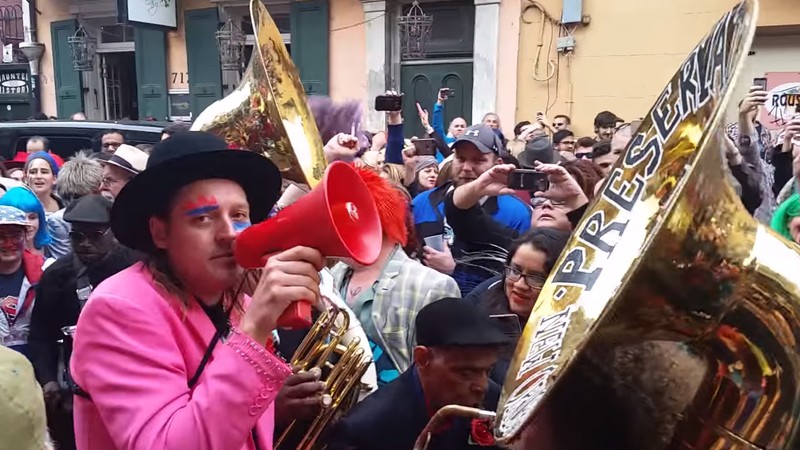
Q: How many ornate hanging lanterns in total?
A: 3